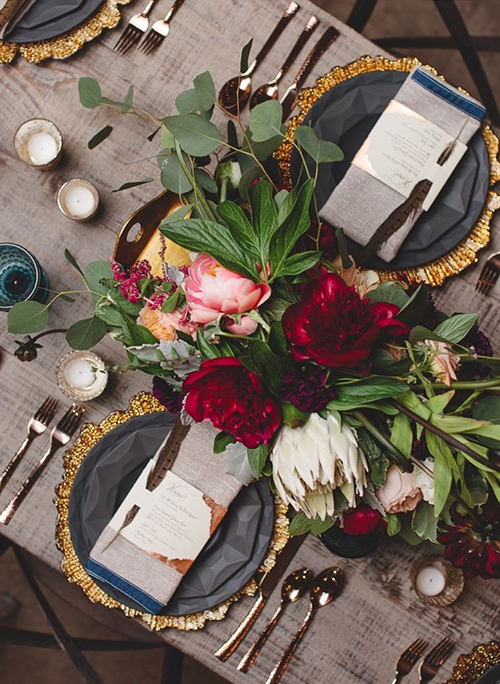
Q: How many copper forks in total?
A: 7